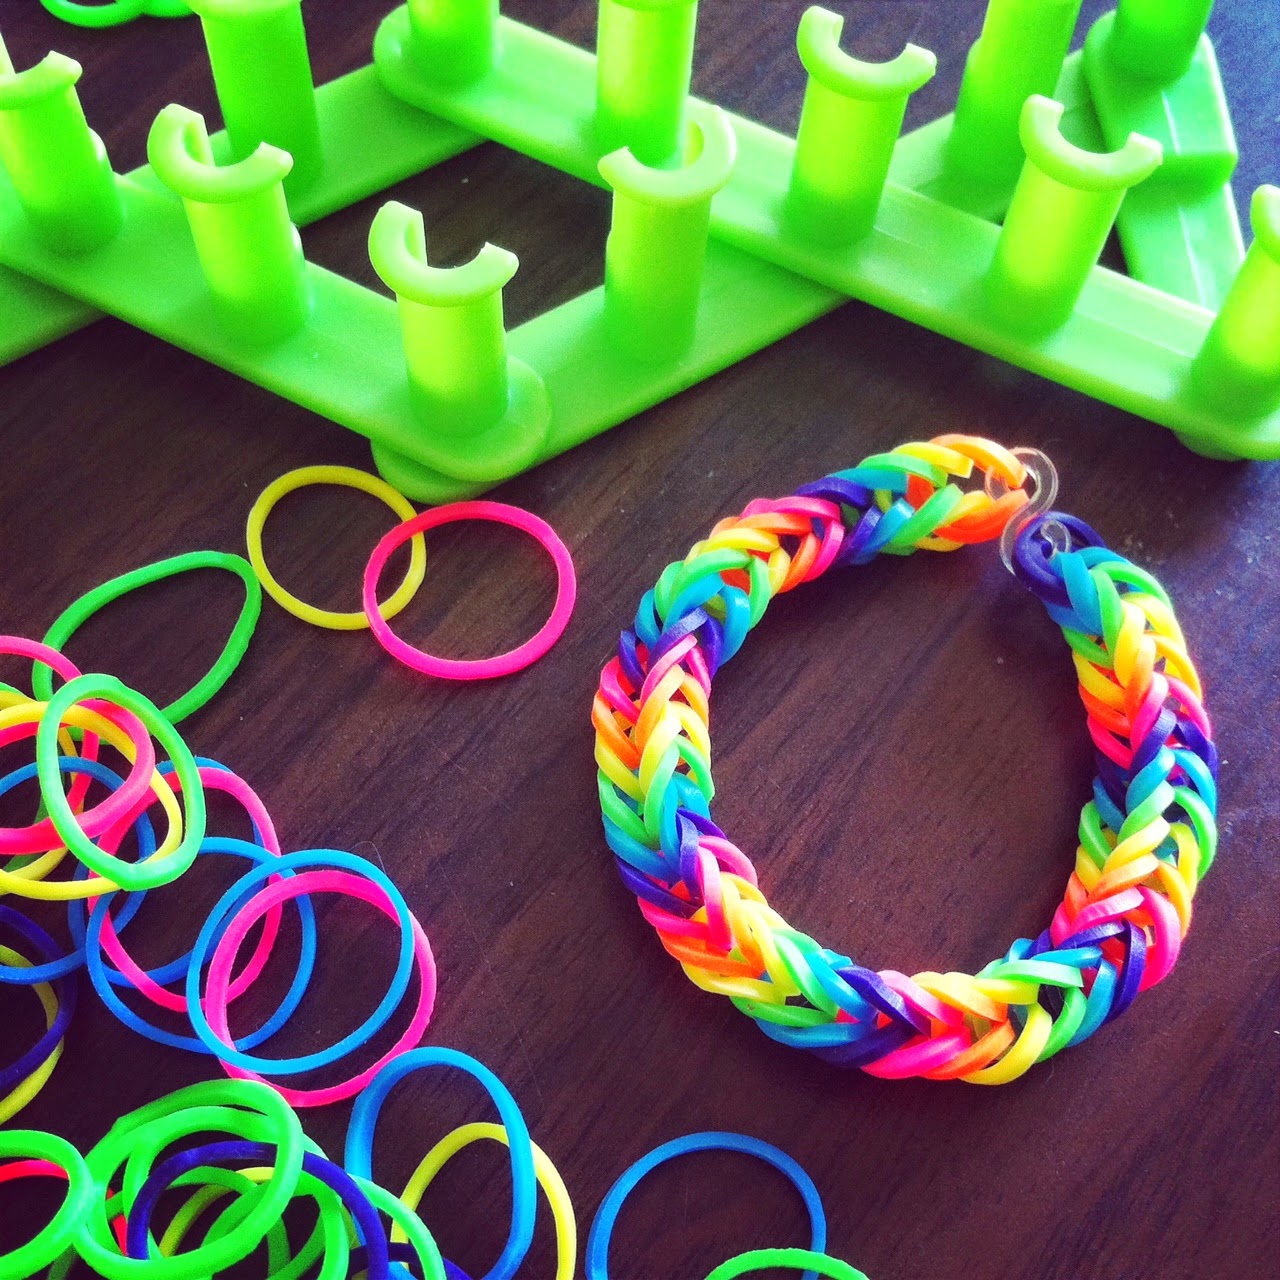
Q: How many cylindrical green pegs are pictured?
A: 12